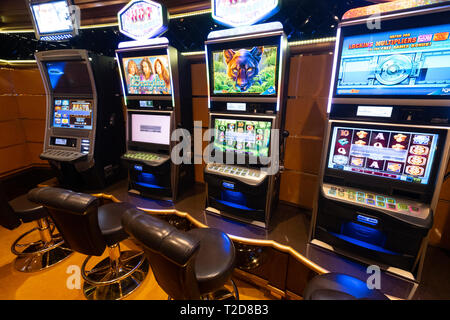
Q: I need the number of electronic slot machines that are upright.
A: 4